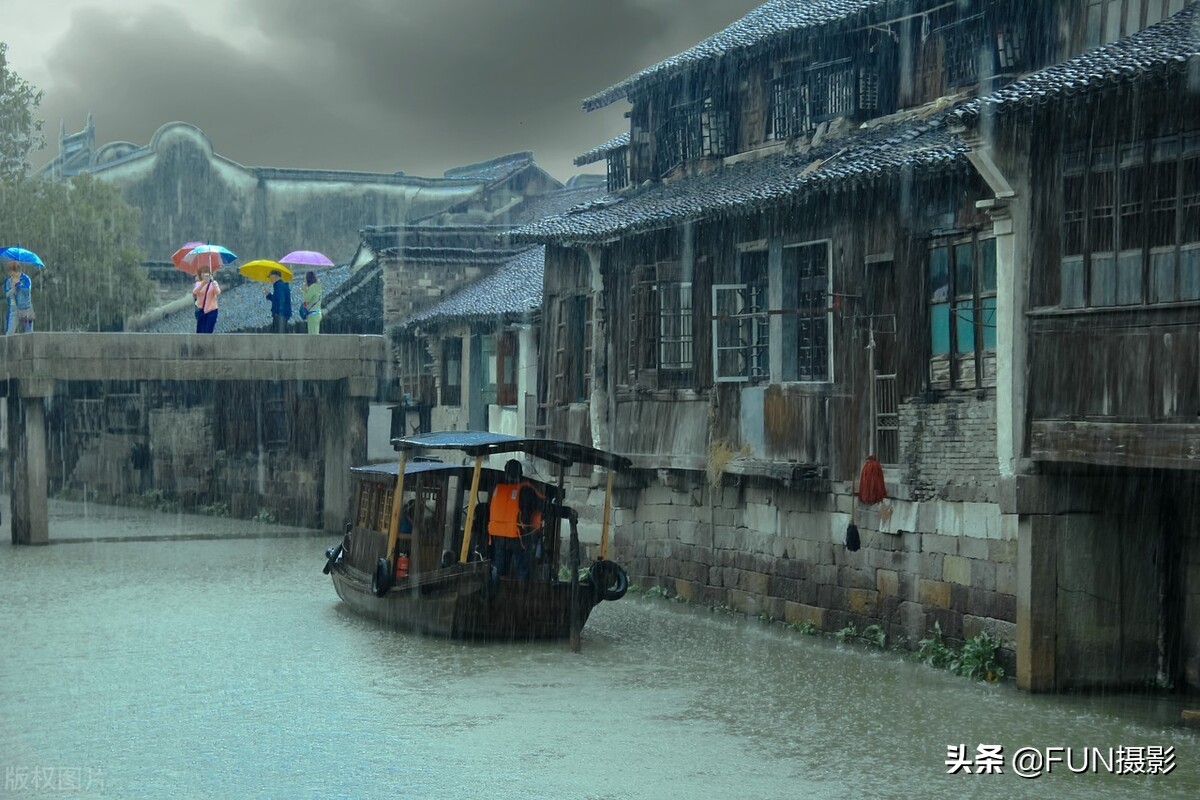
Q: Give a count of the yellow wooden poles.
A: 3